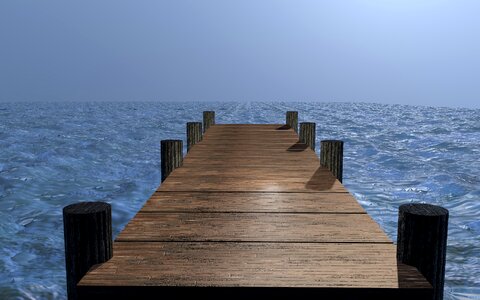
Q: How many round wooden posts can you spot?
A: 8